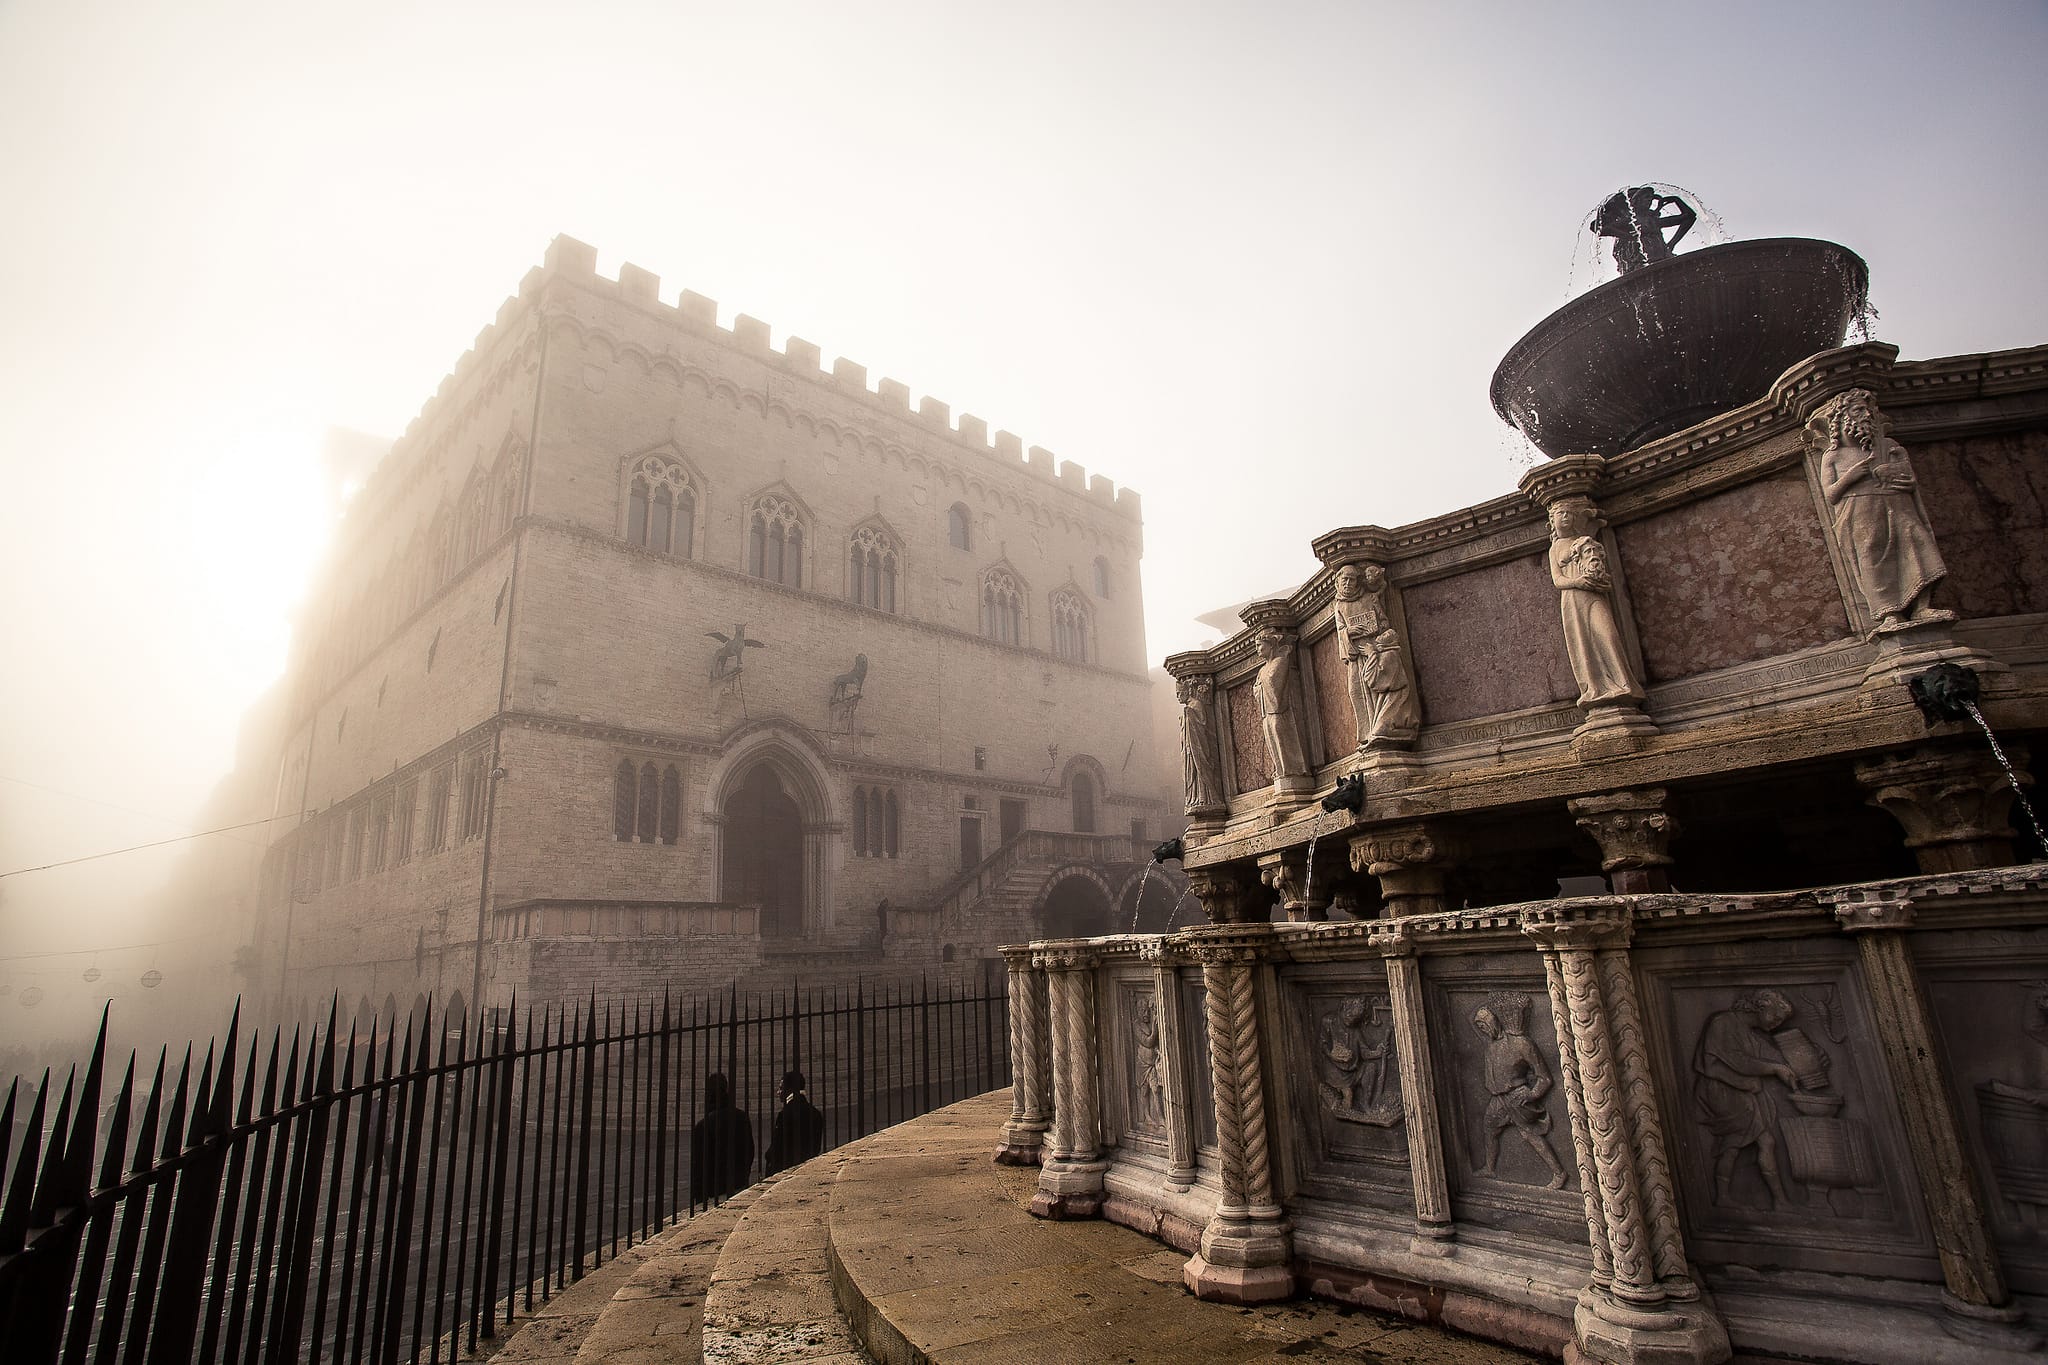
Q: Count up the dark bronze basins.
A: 1